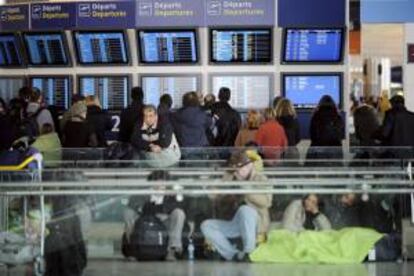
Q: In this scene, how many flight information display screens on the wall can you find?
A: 12